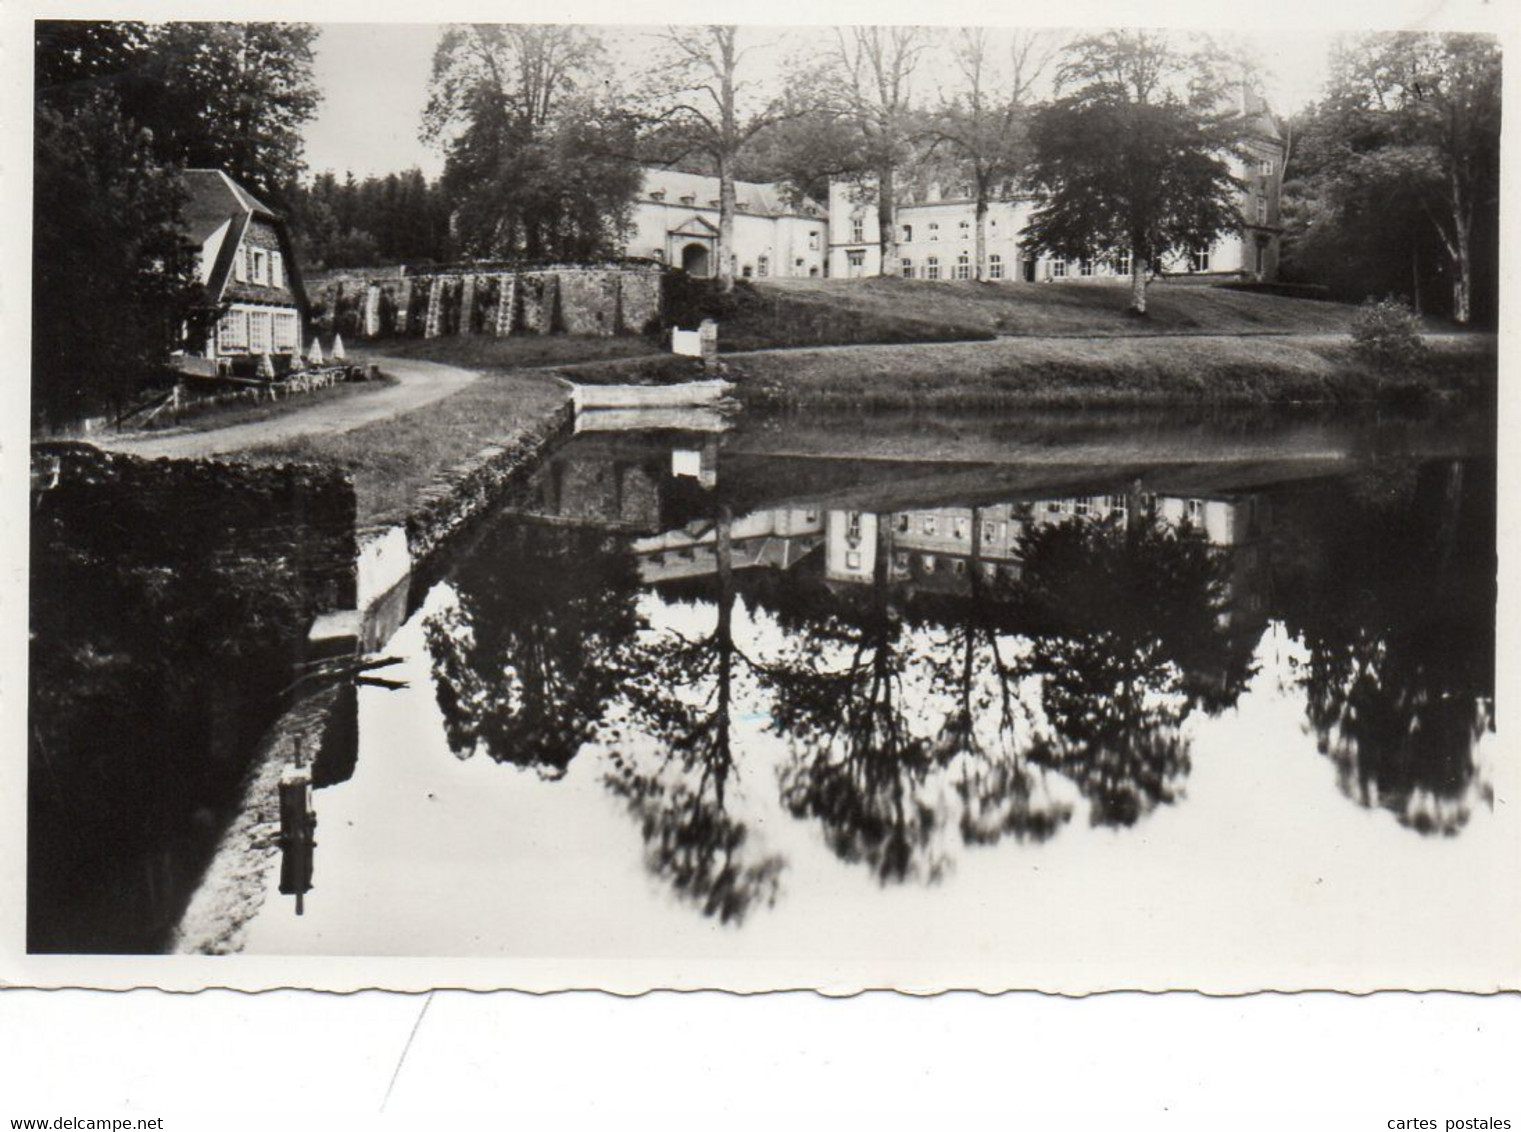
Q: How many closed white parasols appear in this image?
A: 4